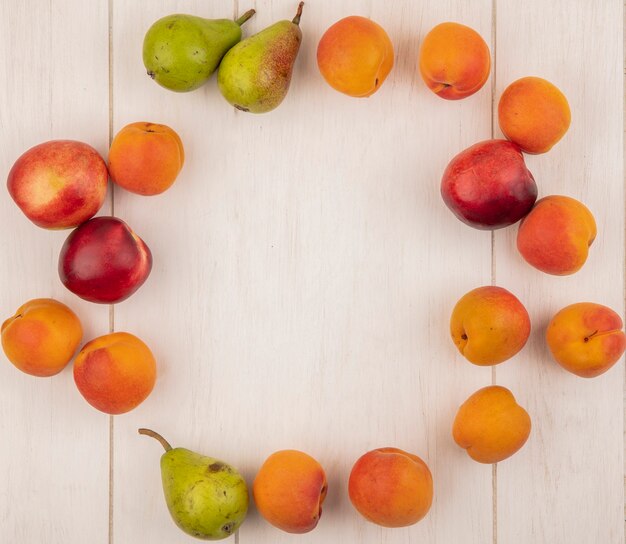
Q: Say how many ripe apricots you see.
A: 12